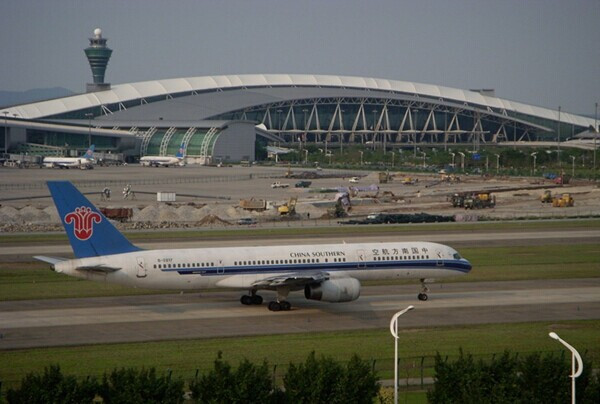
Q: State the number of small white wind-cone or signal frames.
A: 2